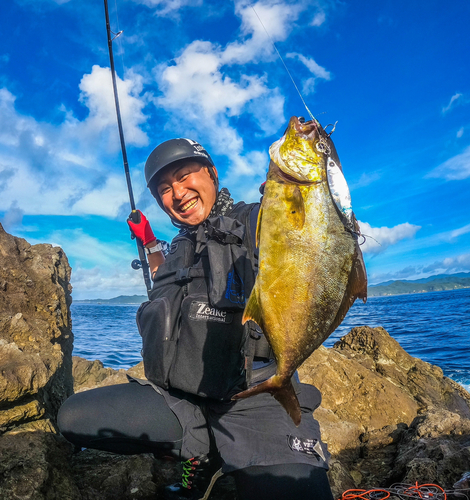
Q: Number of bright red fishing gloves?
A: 1